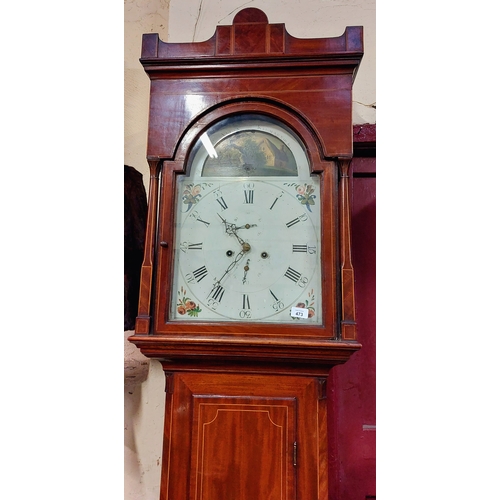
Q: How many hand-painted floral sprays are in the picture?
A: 4